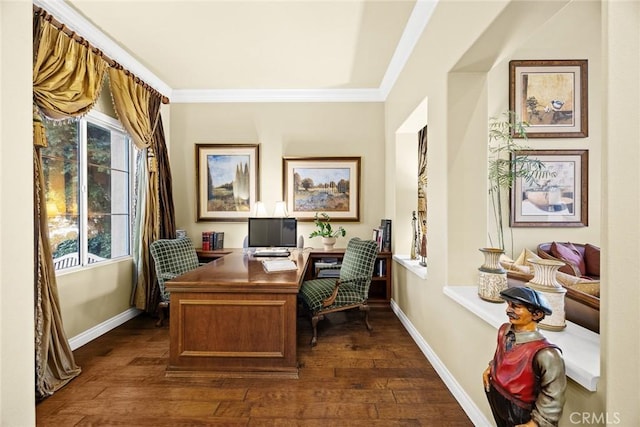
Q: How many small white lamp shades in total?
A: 2